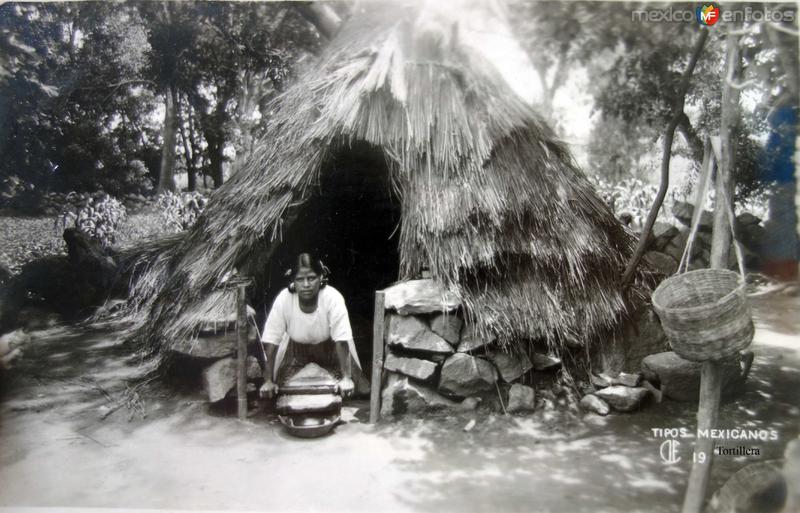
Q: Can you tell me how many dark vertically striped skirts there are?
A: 1